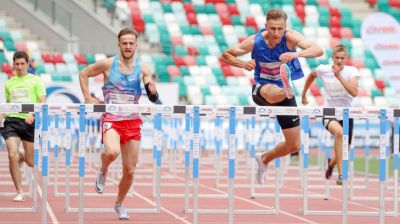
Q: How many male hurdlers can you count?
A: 4